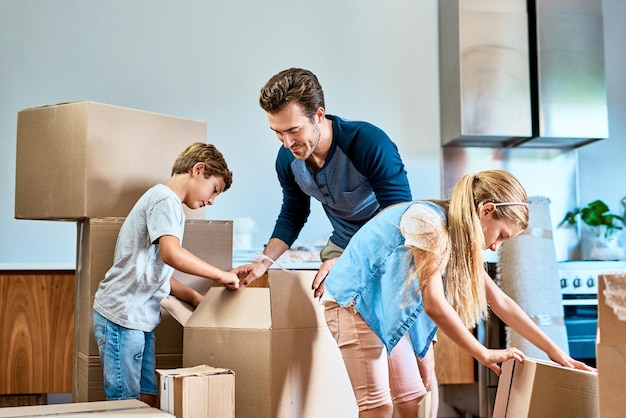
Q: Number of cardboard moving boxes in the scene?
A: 7